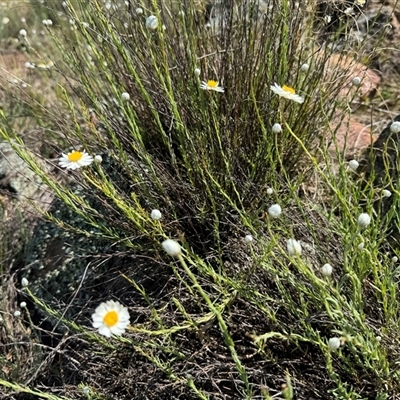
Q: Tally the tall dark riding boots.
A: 0